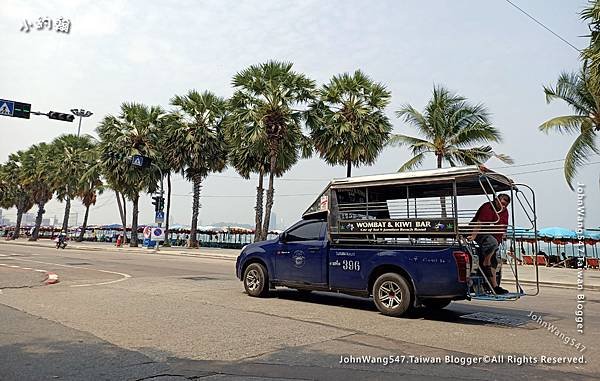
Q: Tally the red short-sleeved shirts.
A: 1